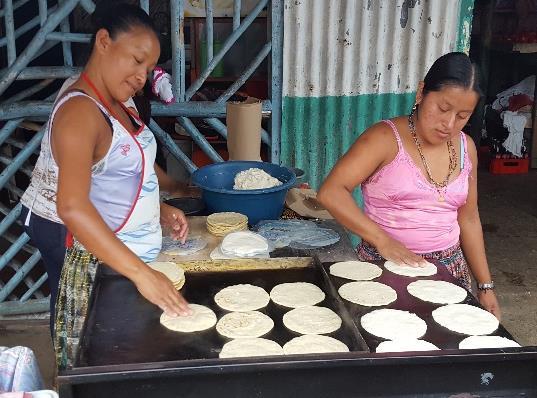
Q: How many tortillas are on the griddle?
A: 15